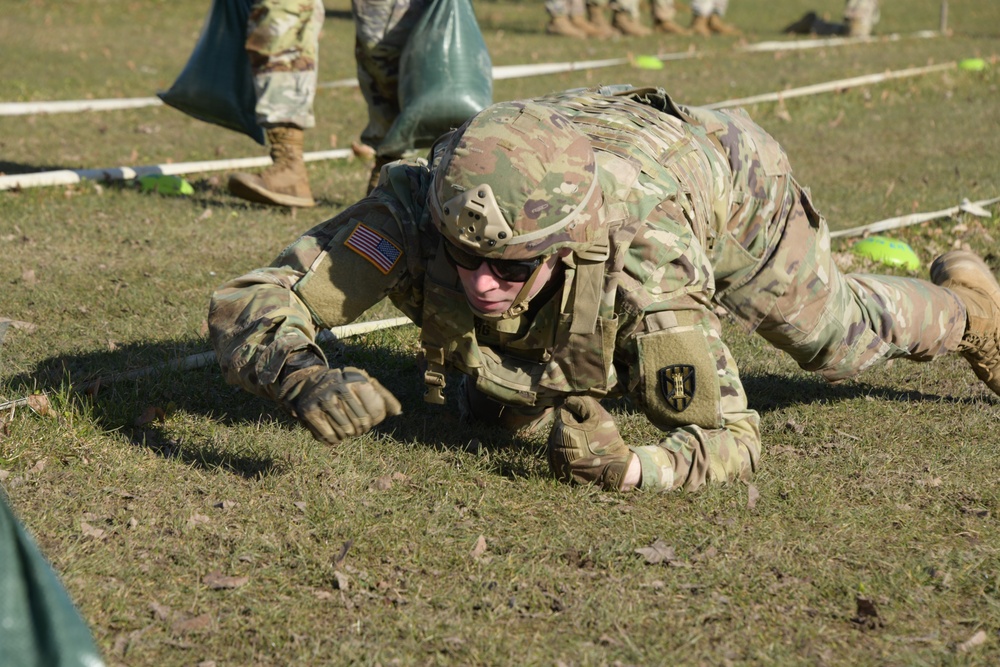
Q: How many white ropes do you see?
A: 3